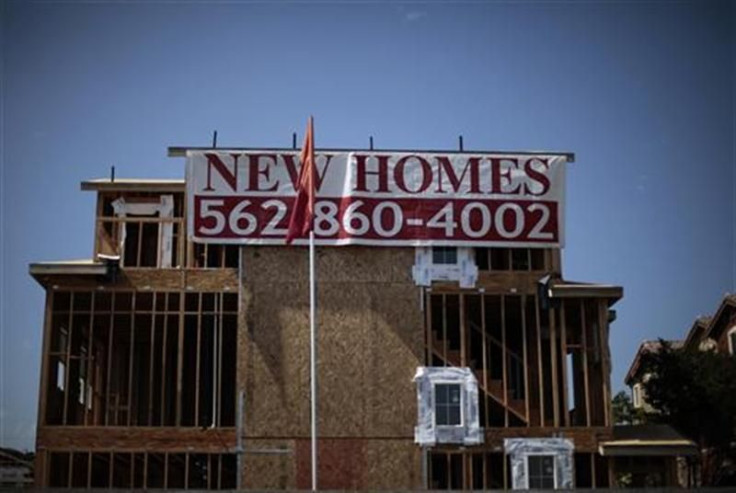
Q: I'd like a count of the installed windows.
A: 3